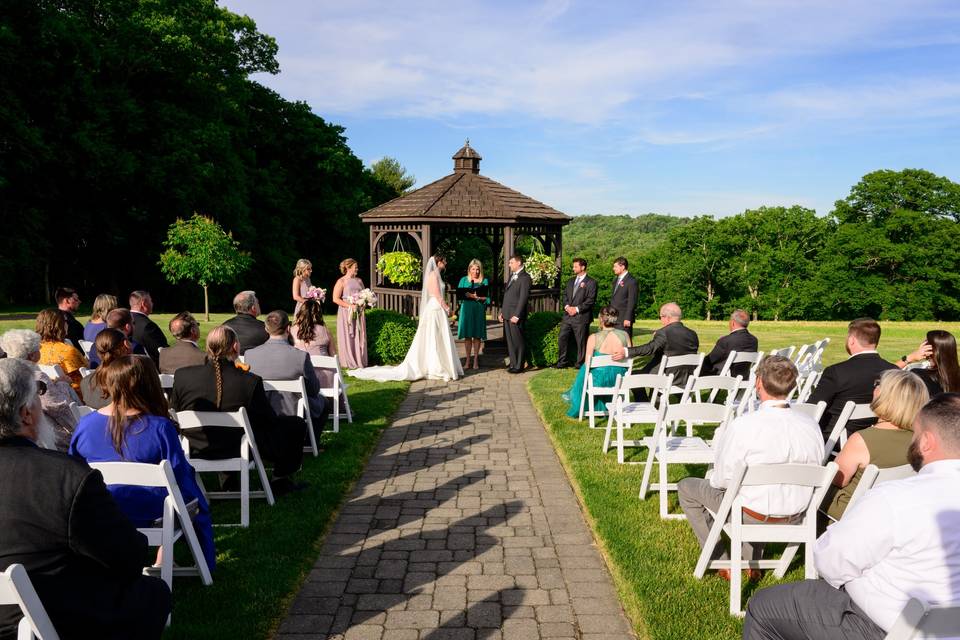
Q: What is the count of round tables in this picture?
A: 0